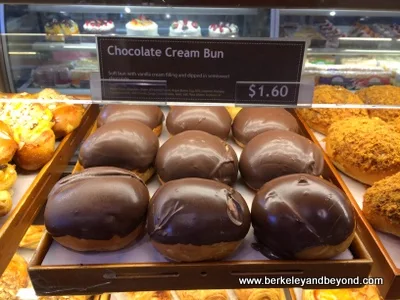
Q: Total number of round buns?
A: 9